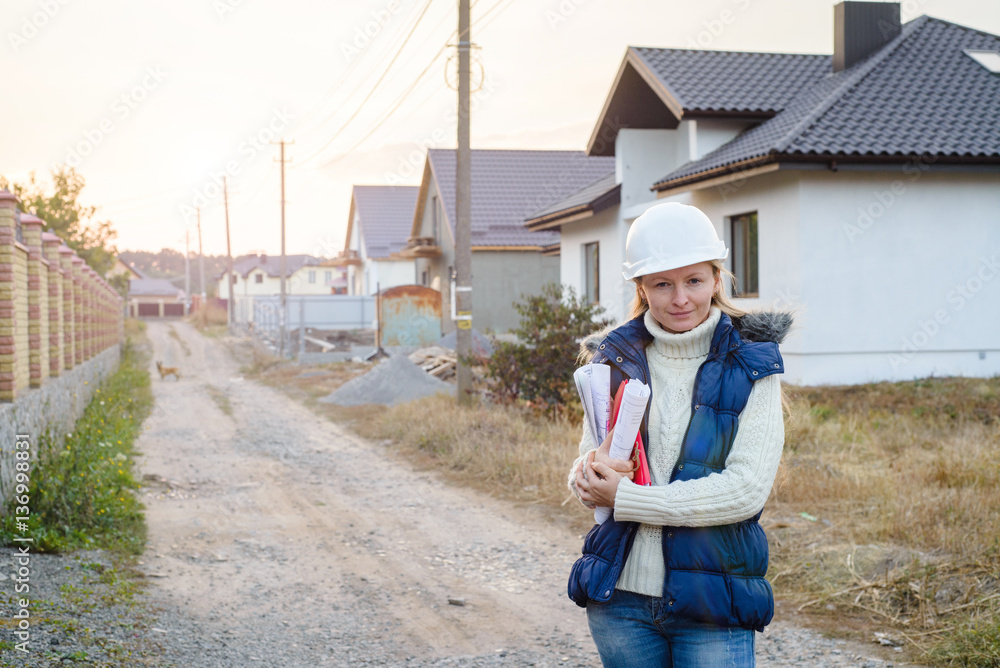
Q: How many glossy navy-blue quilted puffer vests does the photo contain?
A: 1